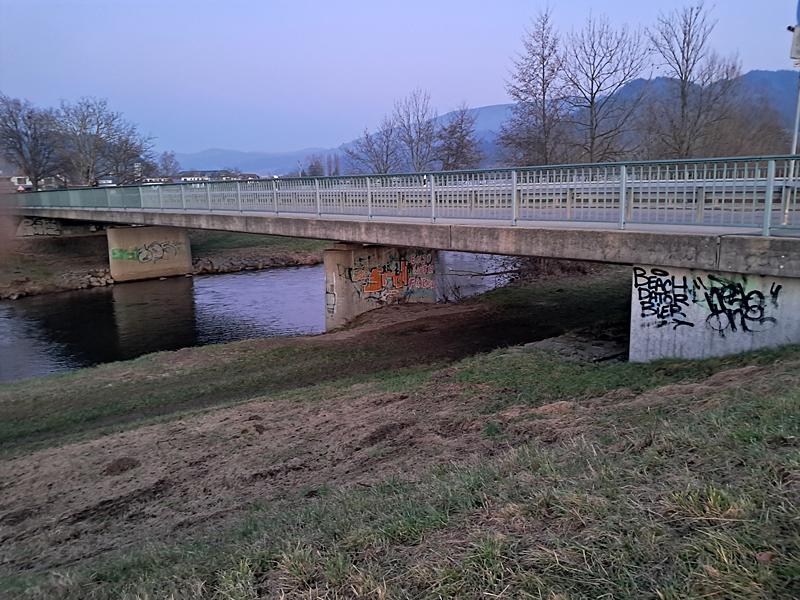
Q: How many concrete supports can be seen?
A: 3